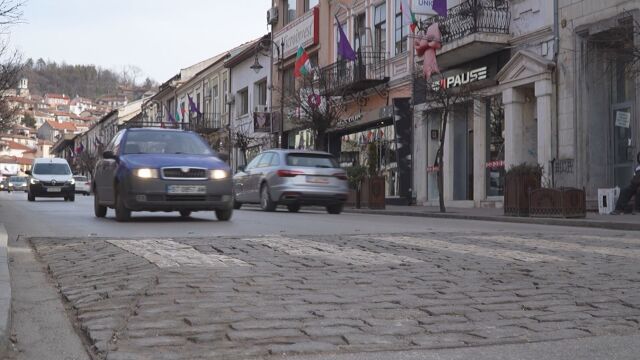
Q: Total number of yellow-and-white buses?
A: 0